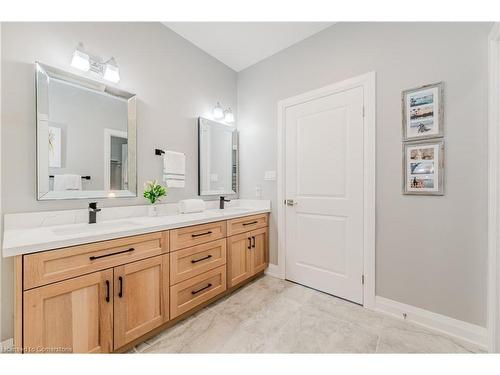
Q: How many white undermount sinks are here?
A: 2